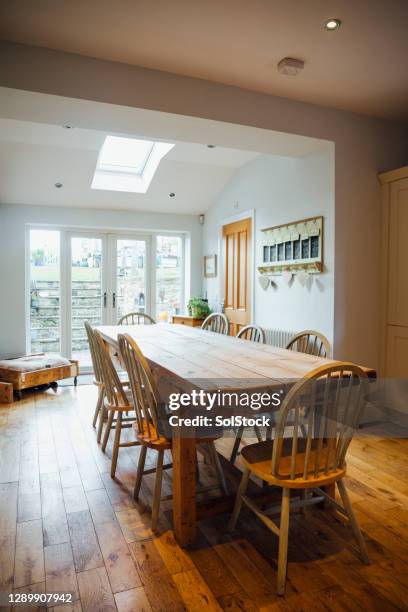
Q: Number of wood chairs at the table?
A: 8